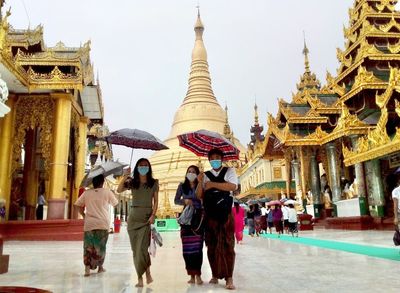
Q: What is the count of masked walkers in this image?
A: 3